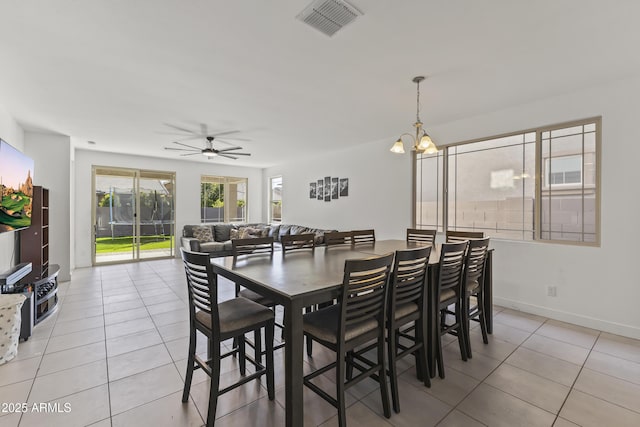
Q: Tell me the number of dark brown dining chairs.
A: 11